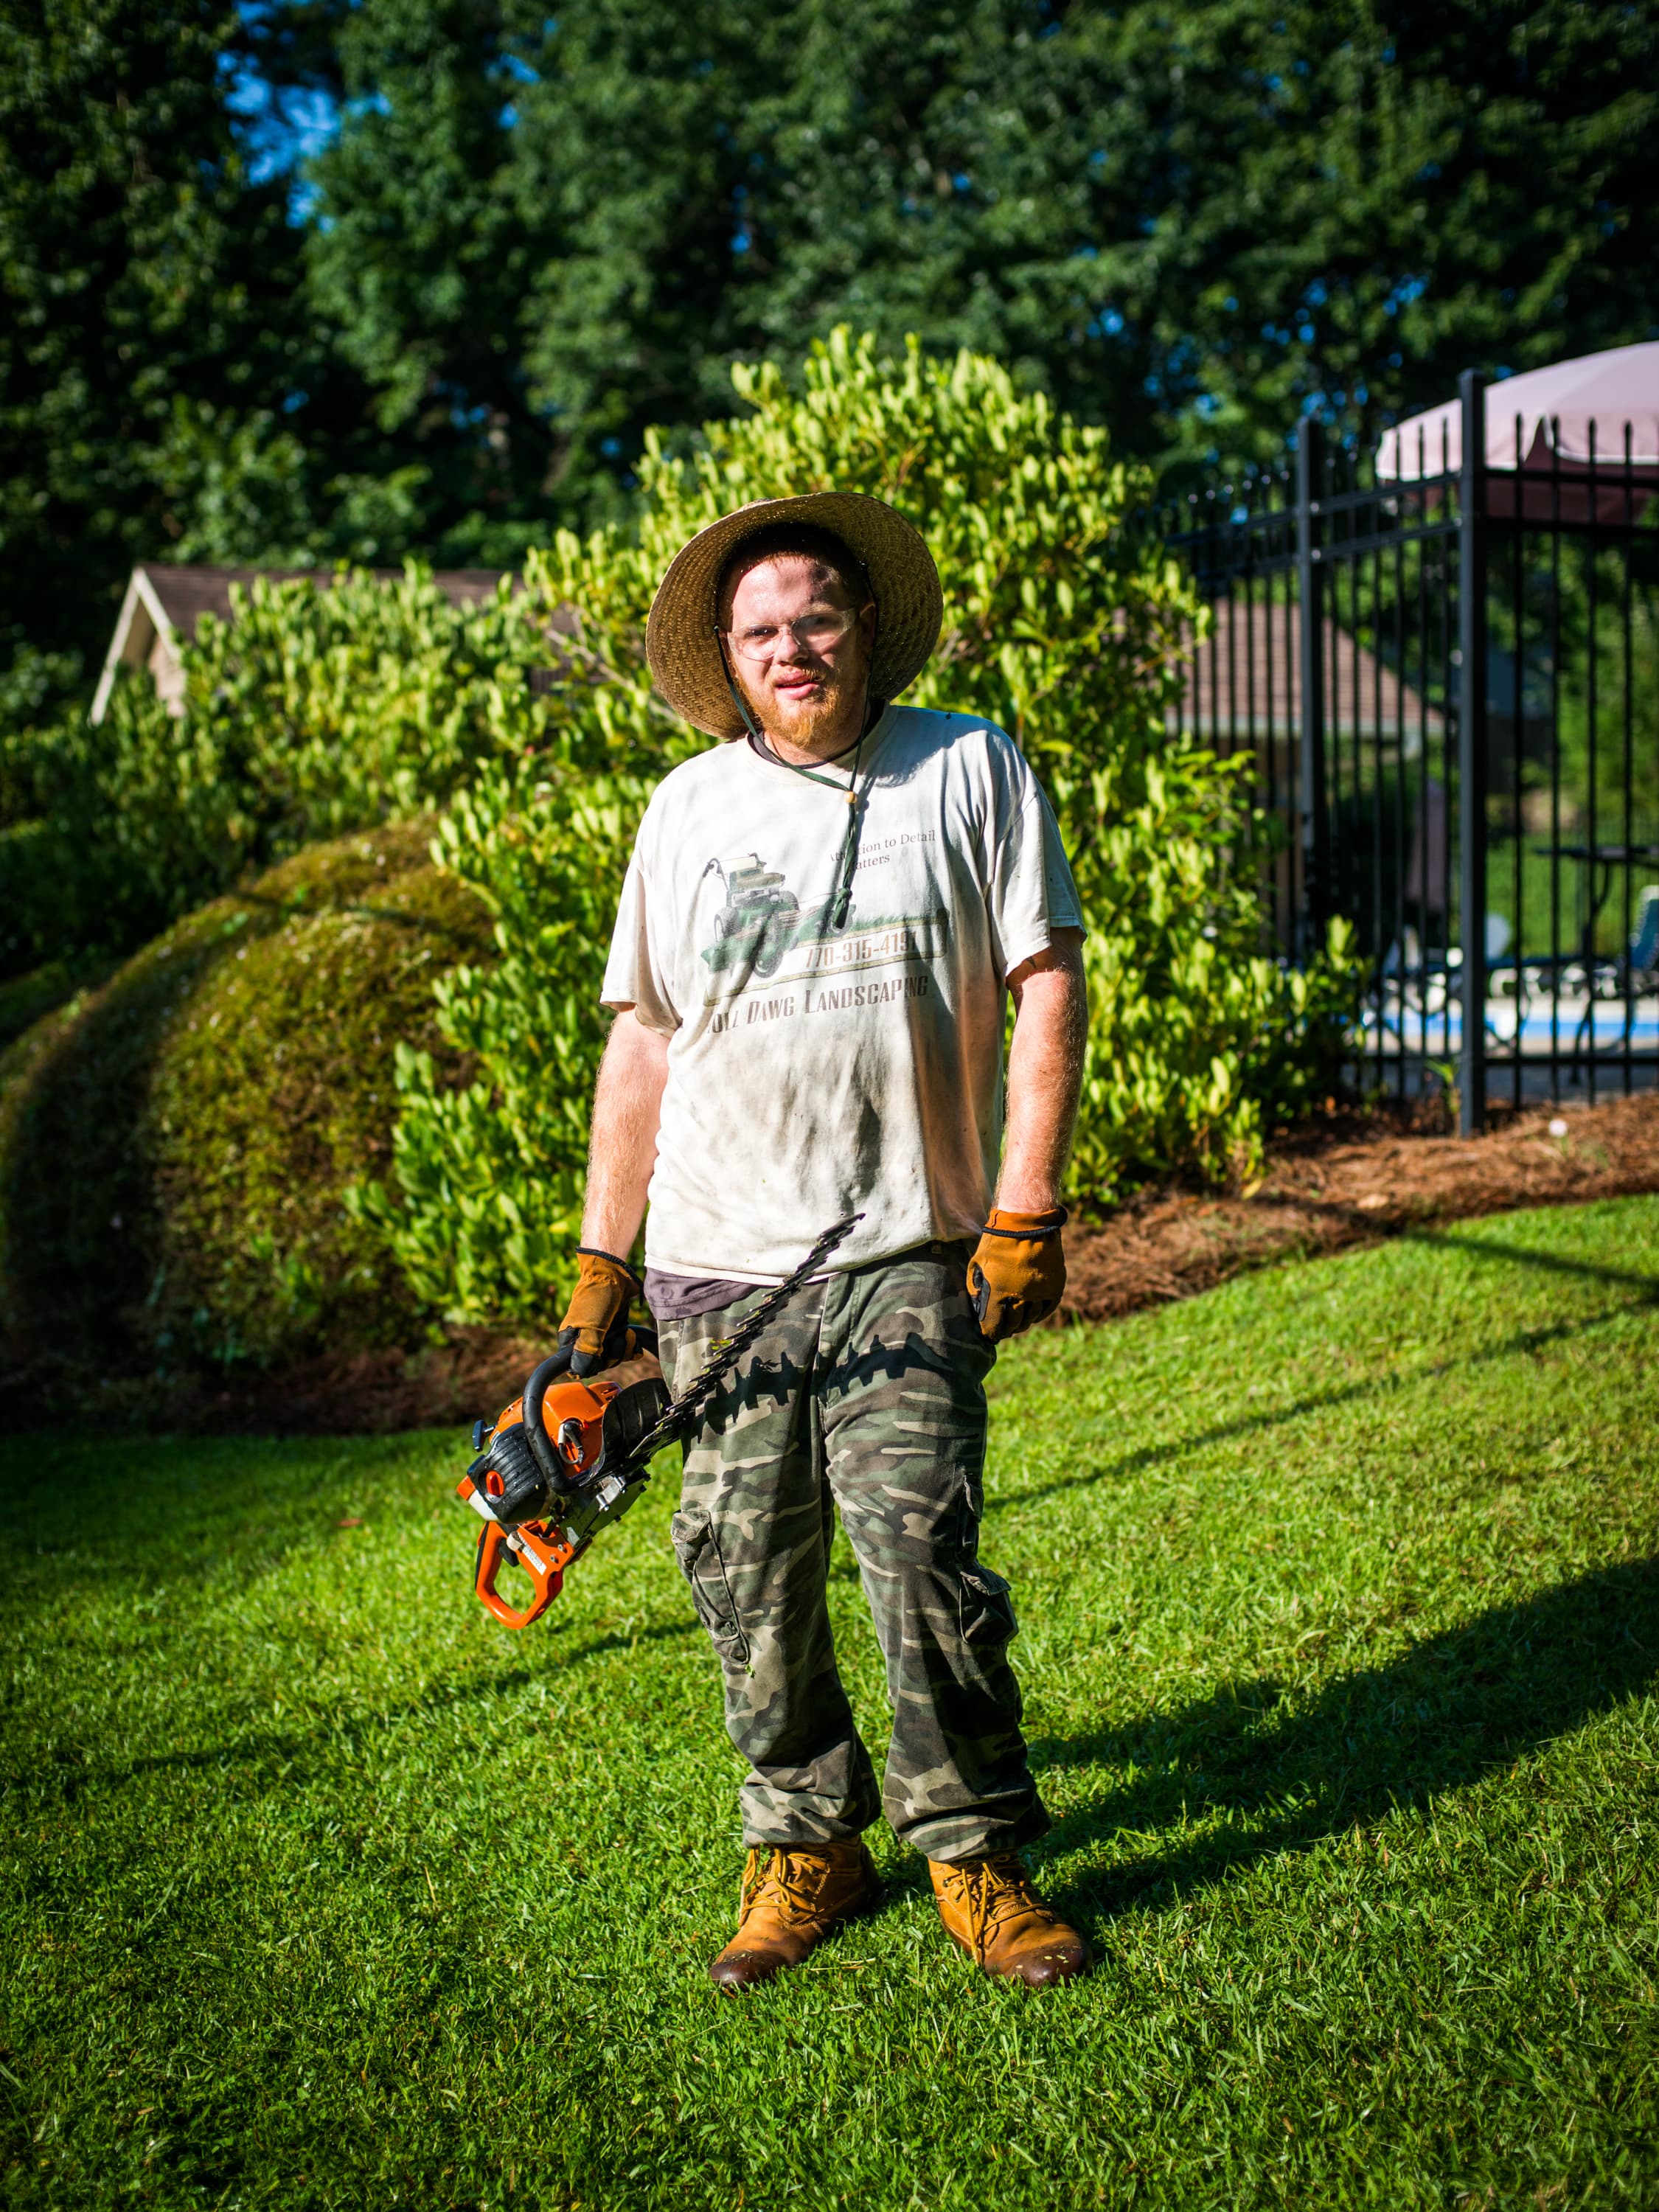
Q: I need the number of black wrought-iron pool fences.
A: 1